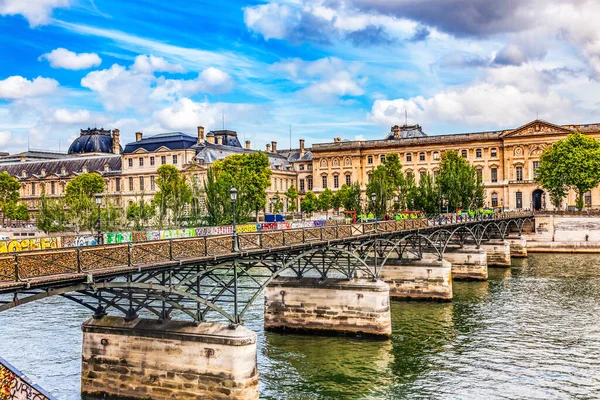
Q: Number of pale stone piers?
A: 6